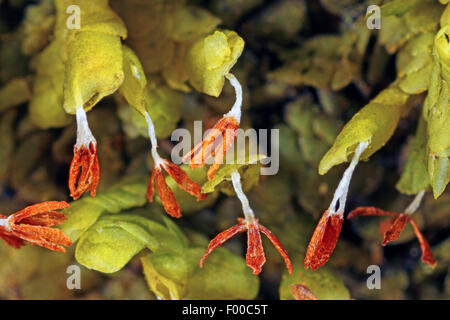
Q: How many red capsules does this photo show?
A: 7